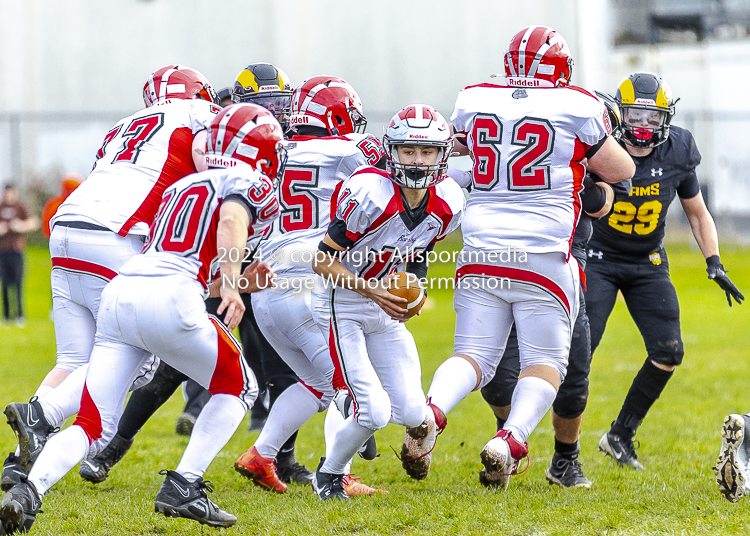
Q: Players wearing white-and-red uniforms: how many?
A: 5